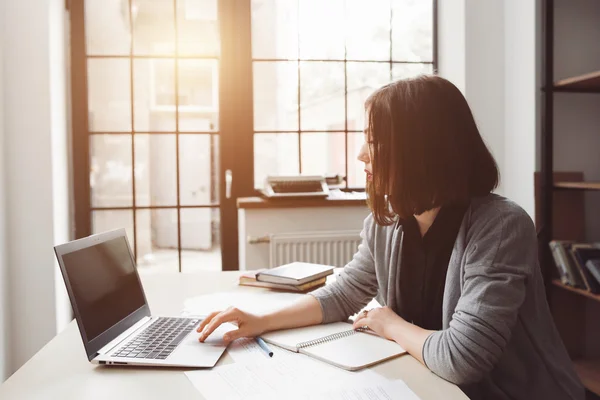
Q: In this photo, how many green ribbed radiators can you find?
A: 0